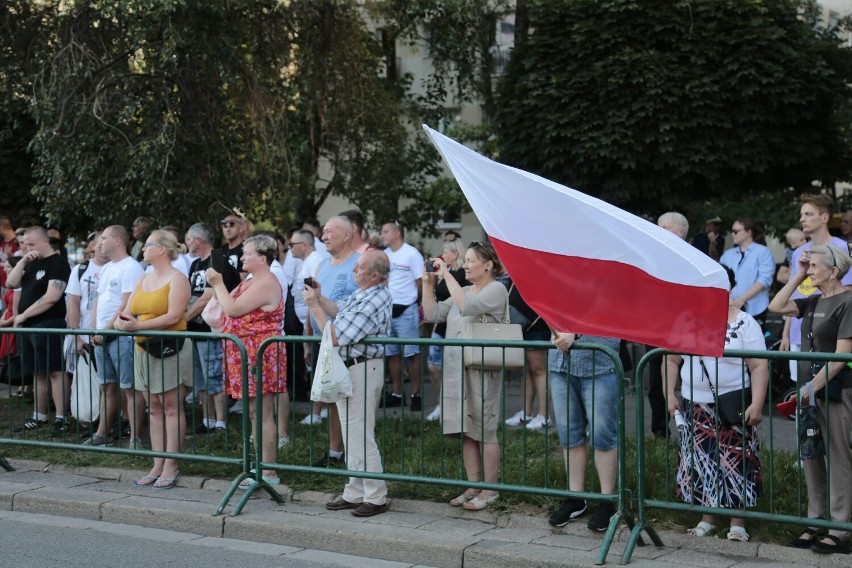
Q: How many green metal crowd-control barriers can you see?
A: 3